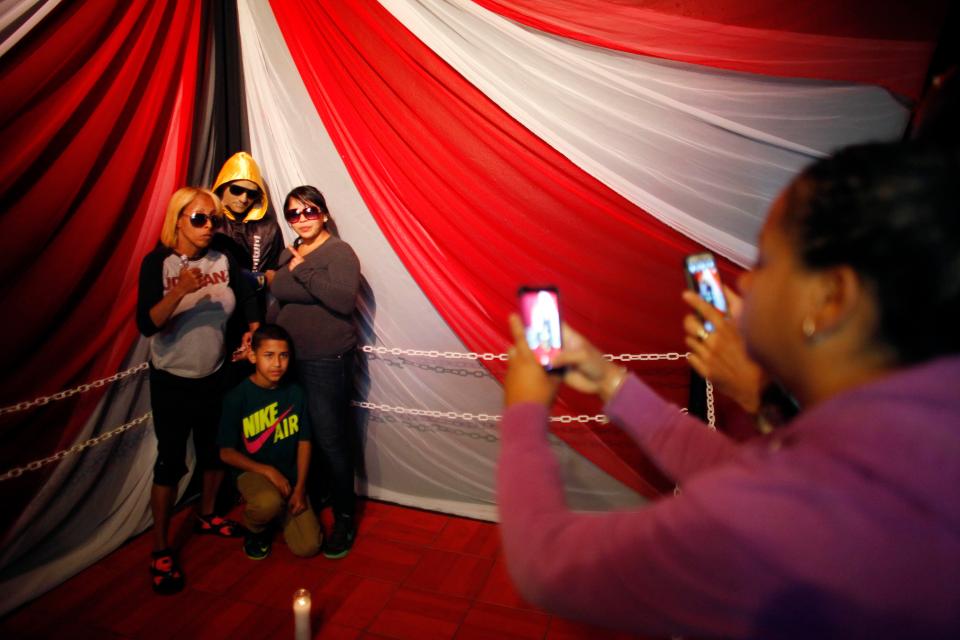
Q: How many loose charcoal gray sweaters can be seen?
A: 1